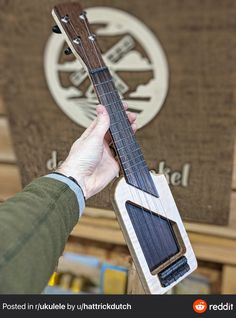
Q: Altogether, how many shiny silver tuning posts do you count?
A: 4